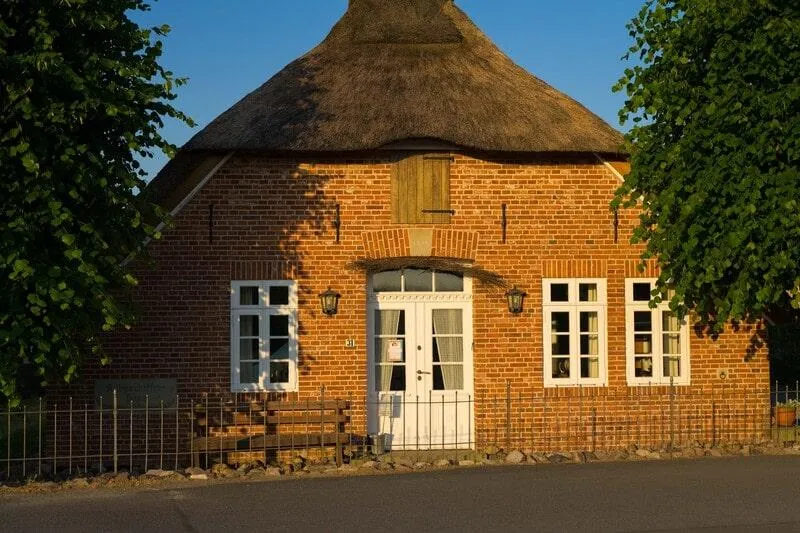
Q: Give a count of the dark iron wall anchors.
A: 4